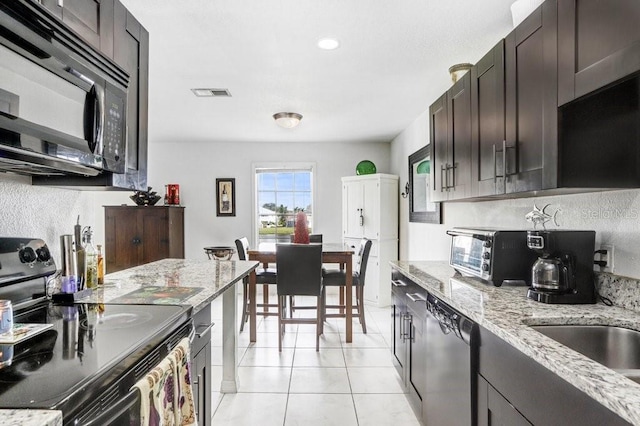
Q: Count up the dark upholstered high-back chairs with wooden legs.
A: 4